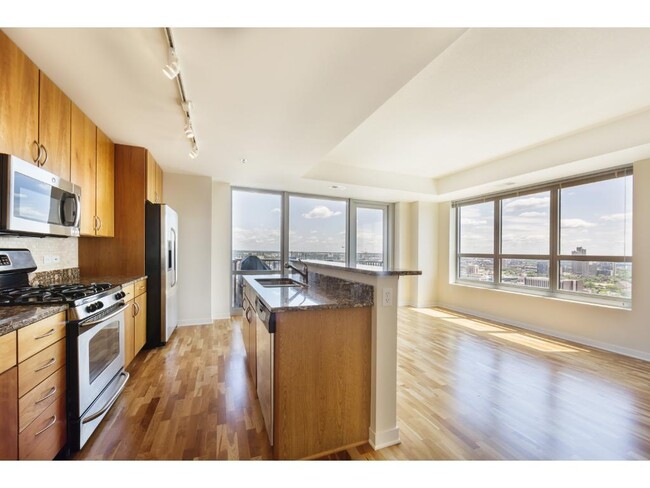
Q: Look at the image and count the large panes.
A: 6